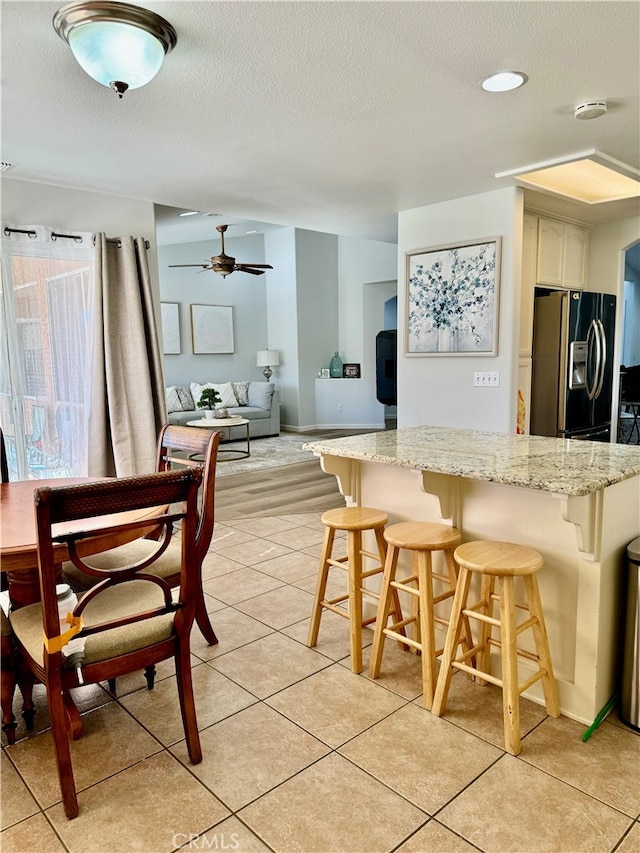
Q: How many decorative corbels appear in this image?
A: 3